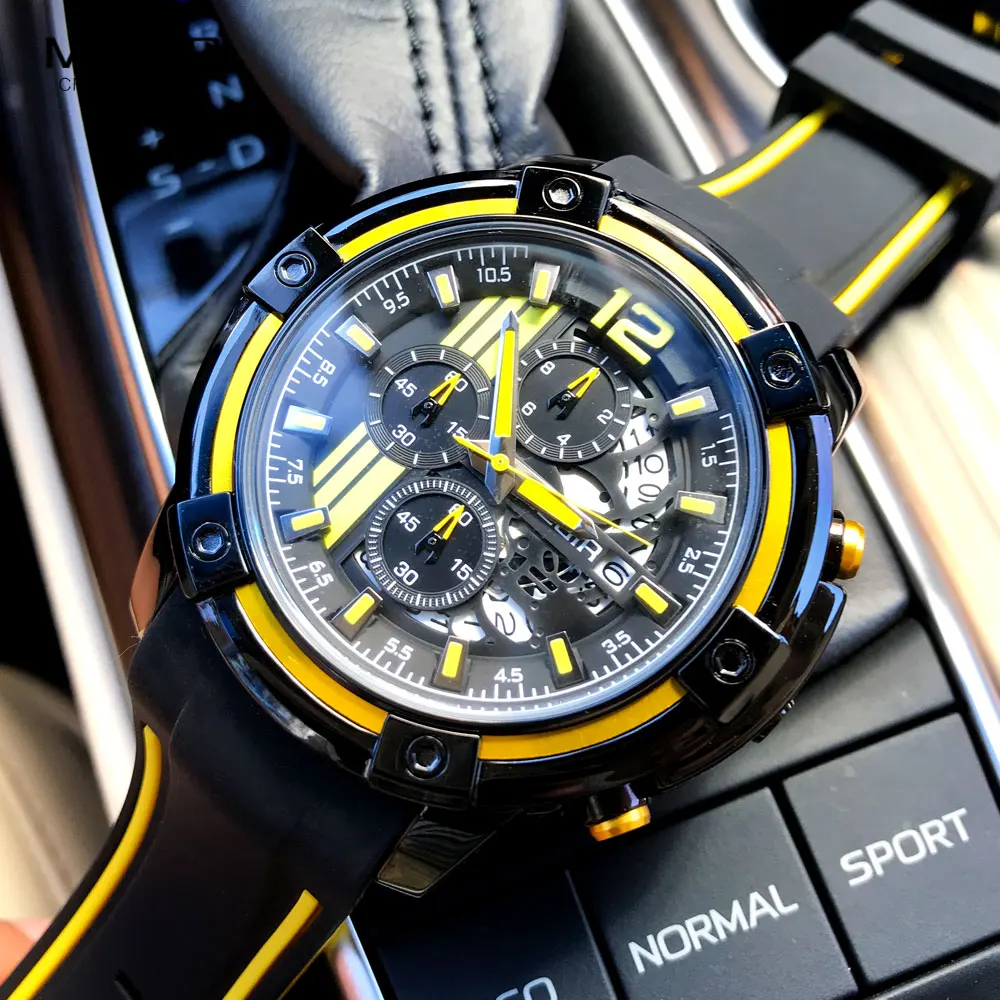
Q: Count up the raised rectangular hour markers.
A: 11